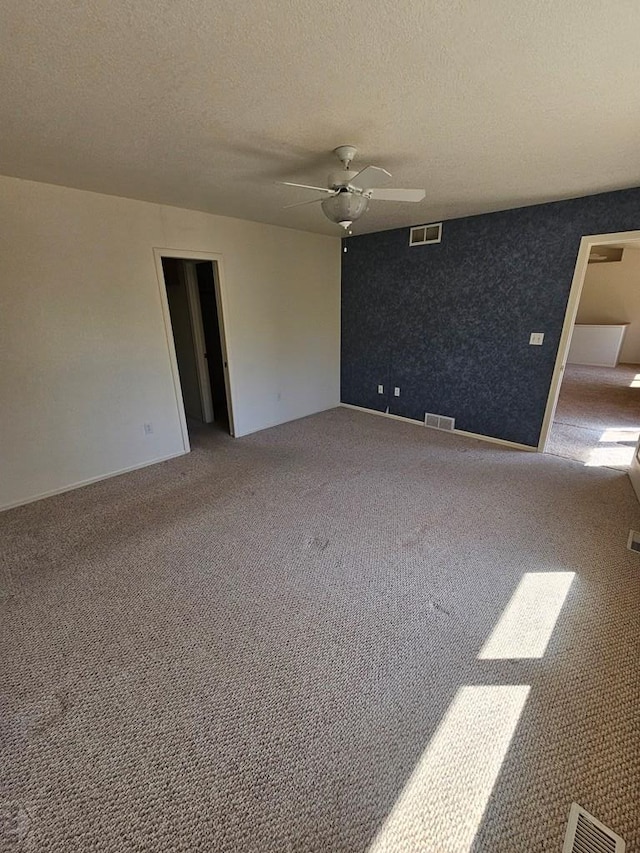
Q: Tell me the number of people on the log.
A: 0